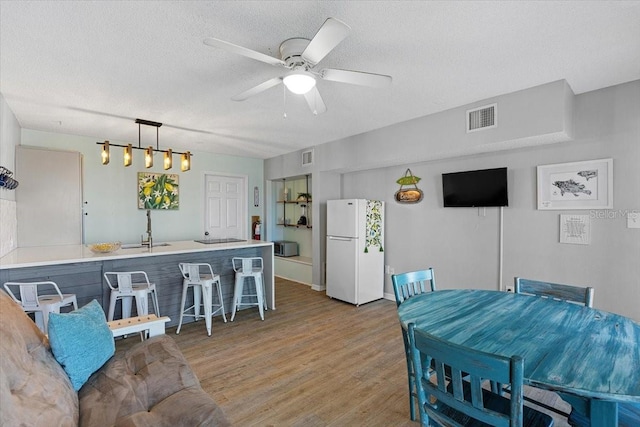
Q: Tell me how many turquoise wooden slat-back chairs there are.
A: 3